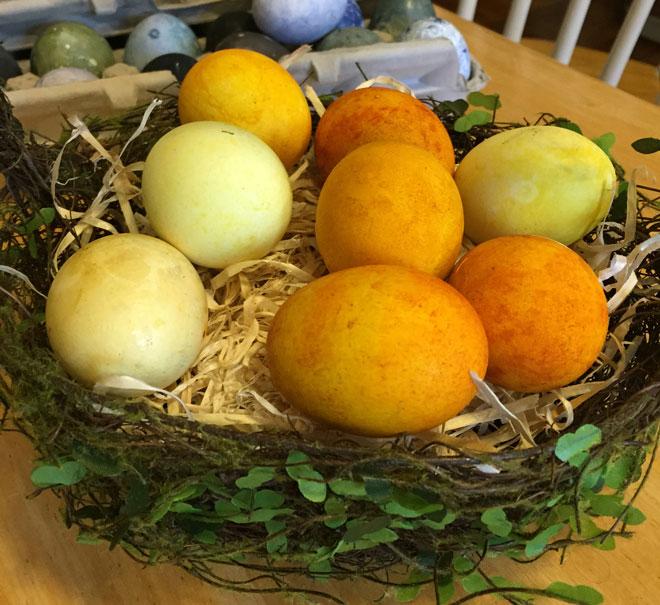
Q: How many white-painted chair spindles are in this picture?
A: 4